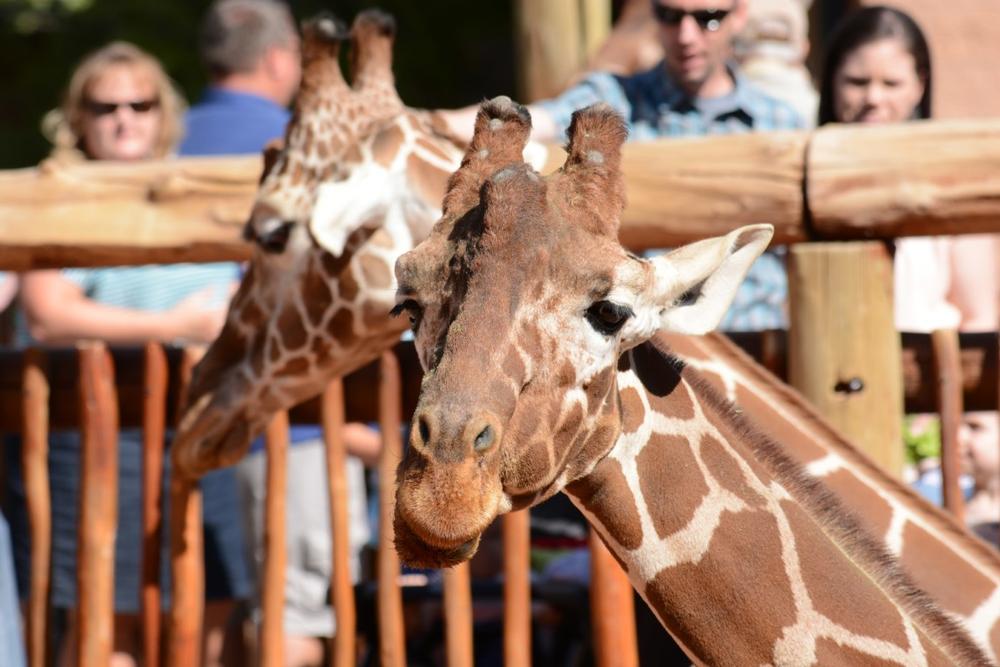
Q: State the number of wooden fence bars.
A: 11